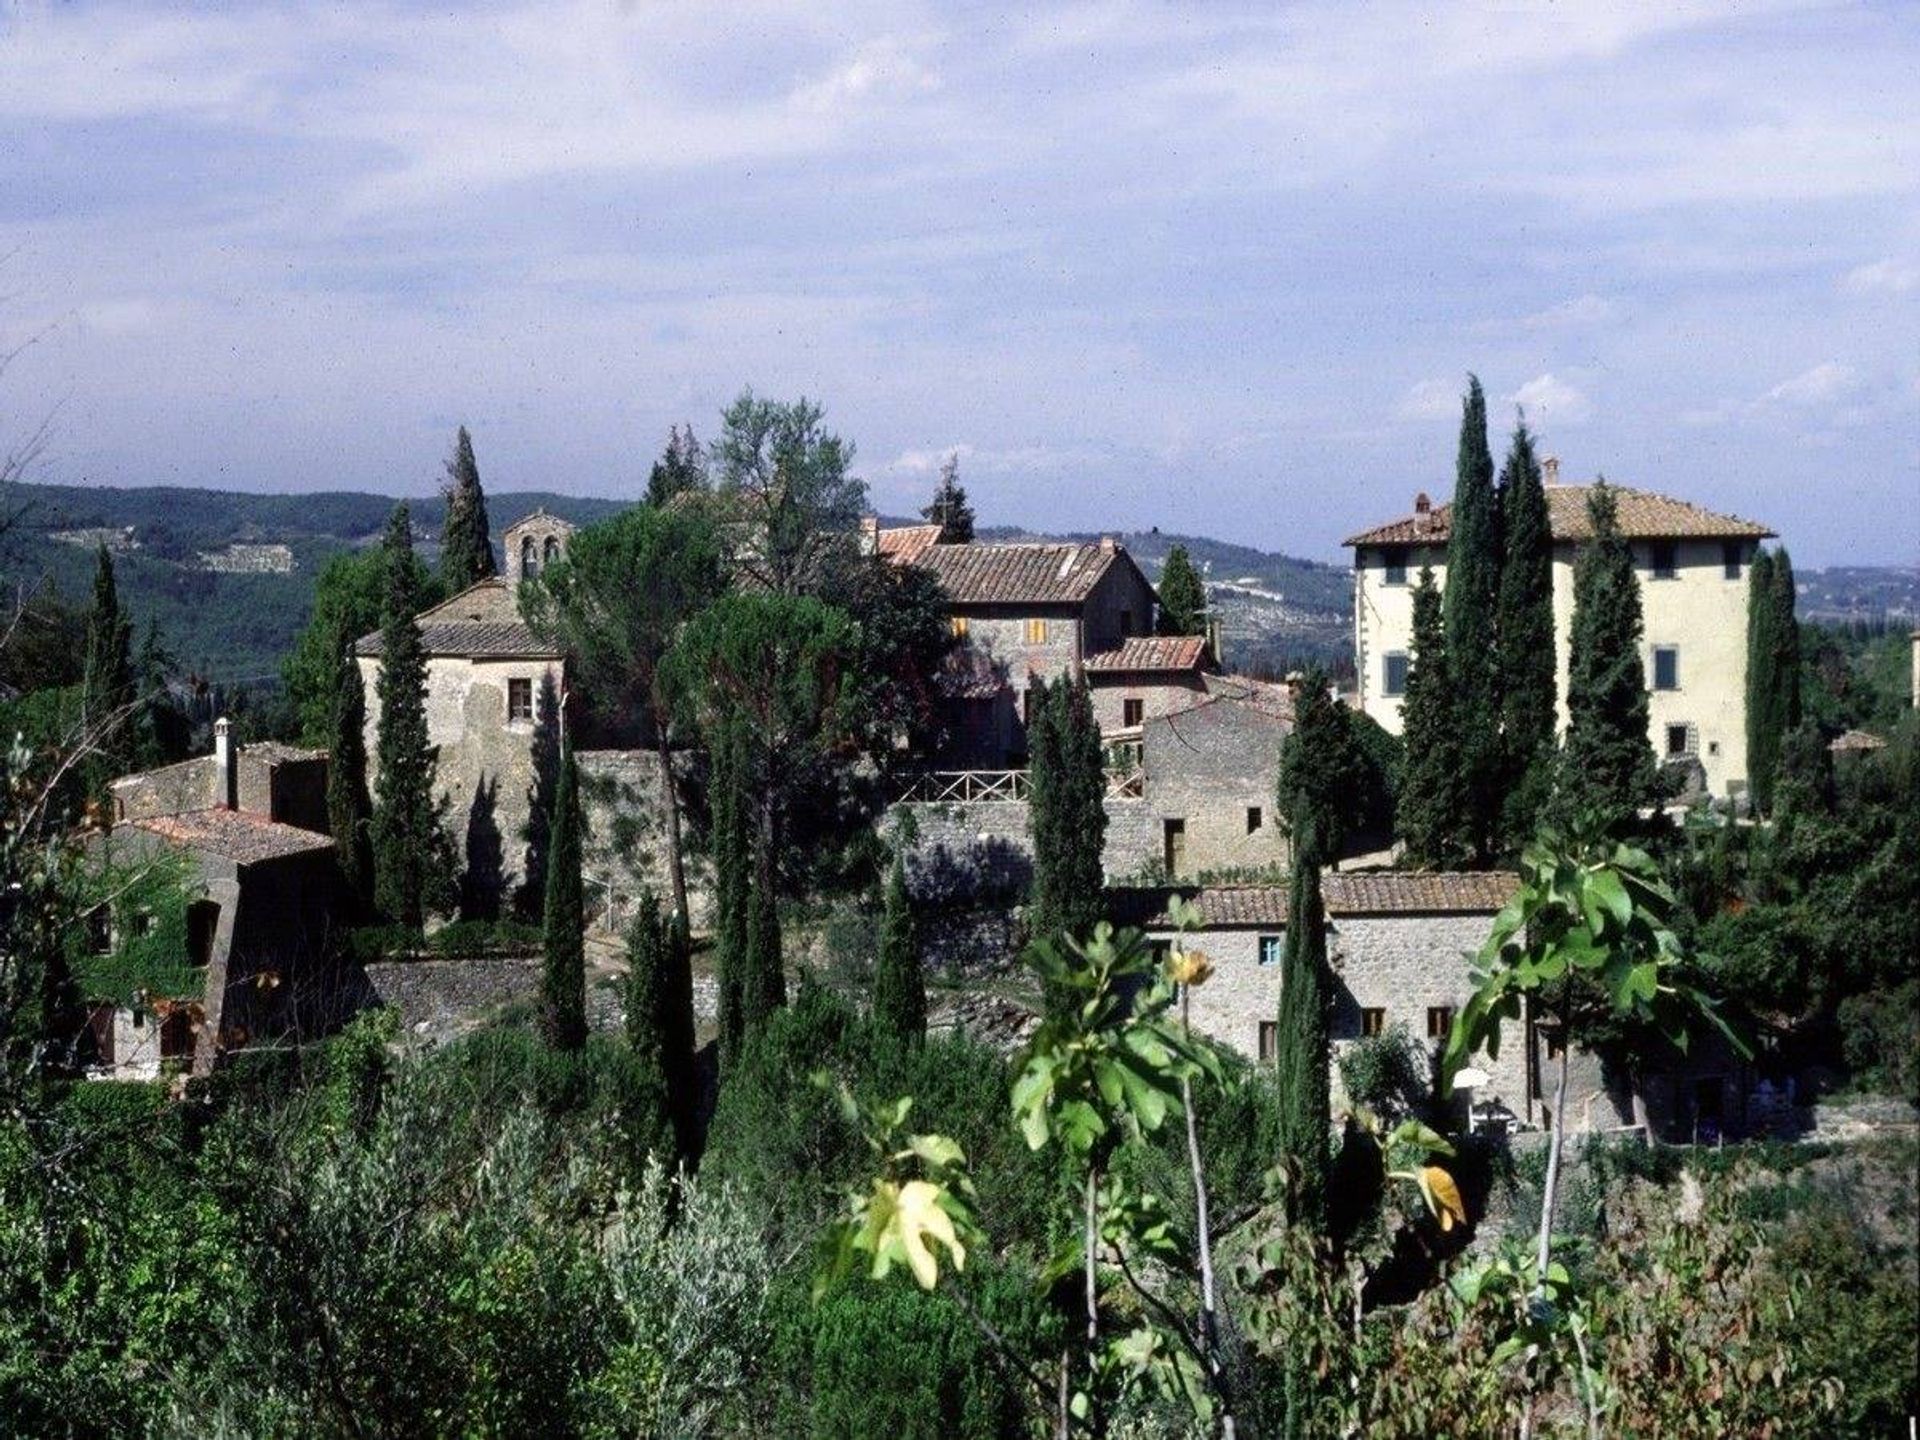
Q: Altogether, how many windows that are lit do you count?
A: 2